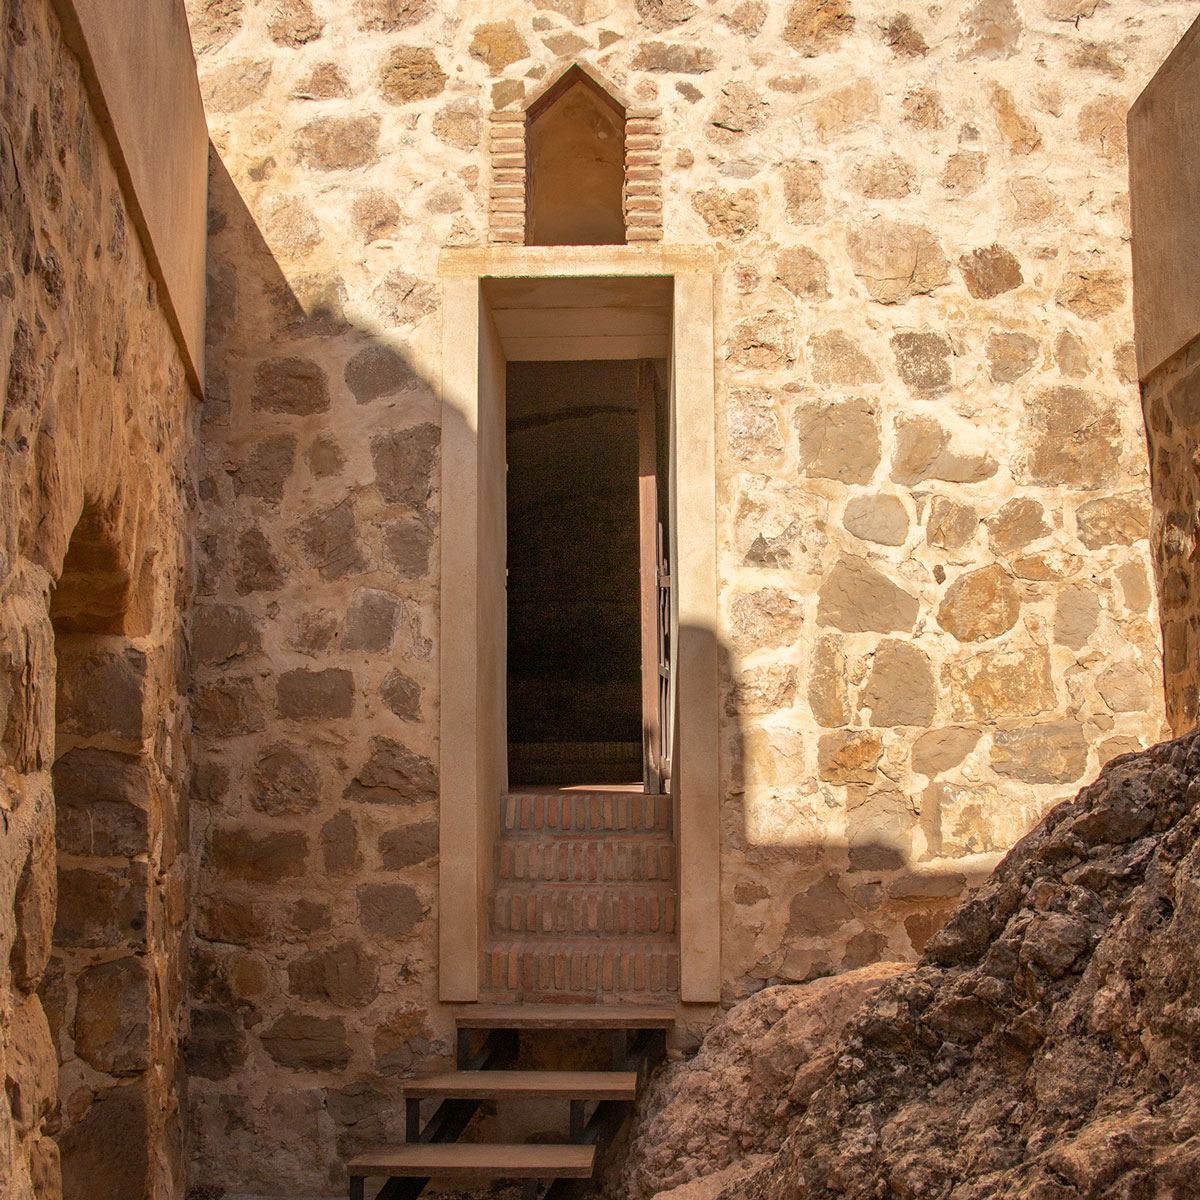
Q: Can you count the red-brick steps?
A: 4